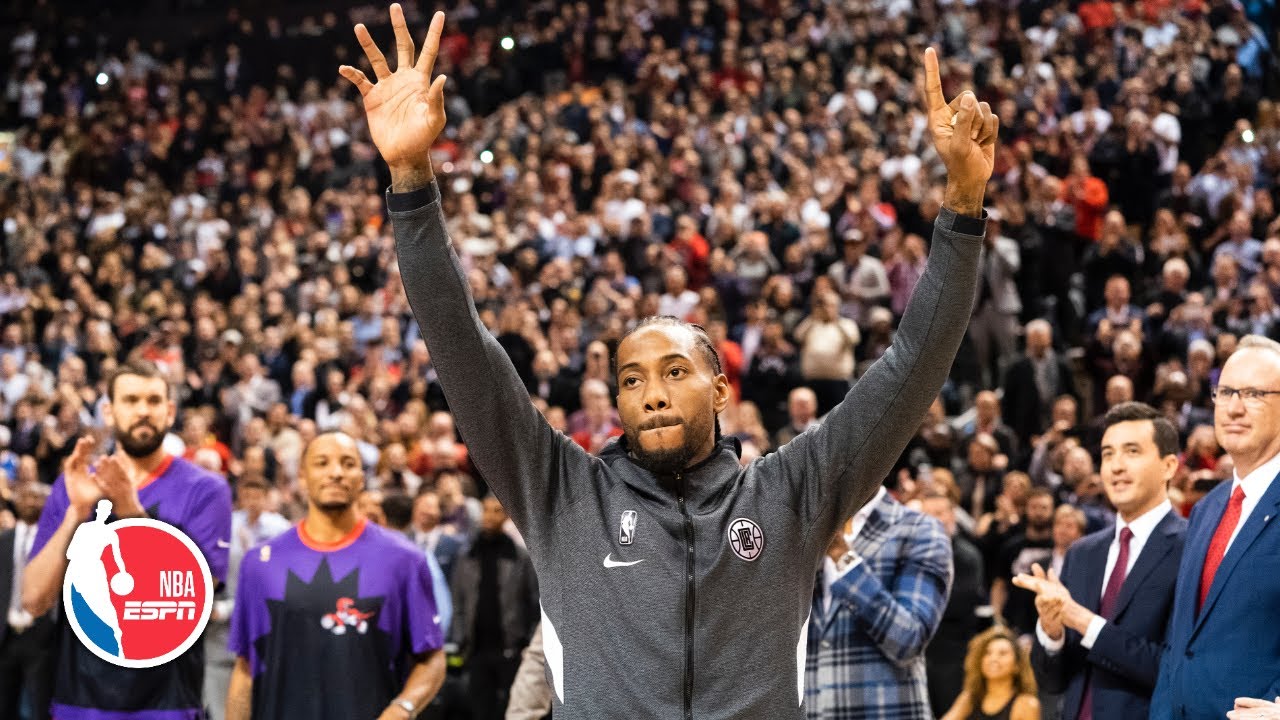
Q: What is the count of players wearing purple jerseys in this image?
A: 2